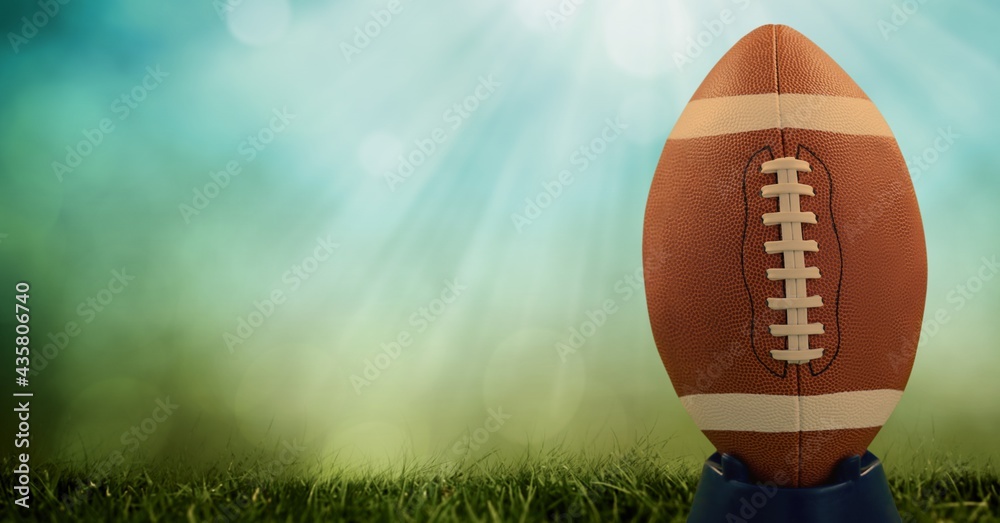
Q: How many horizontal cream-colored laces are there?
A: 8